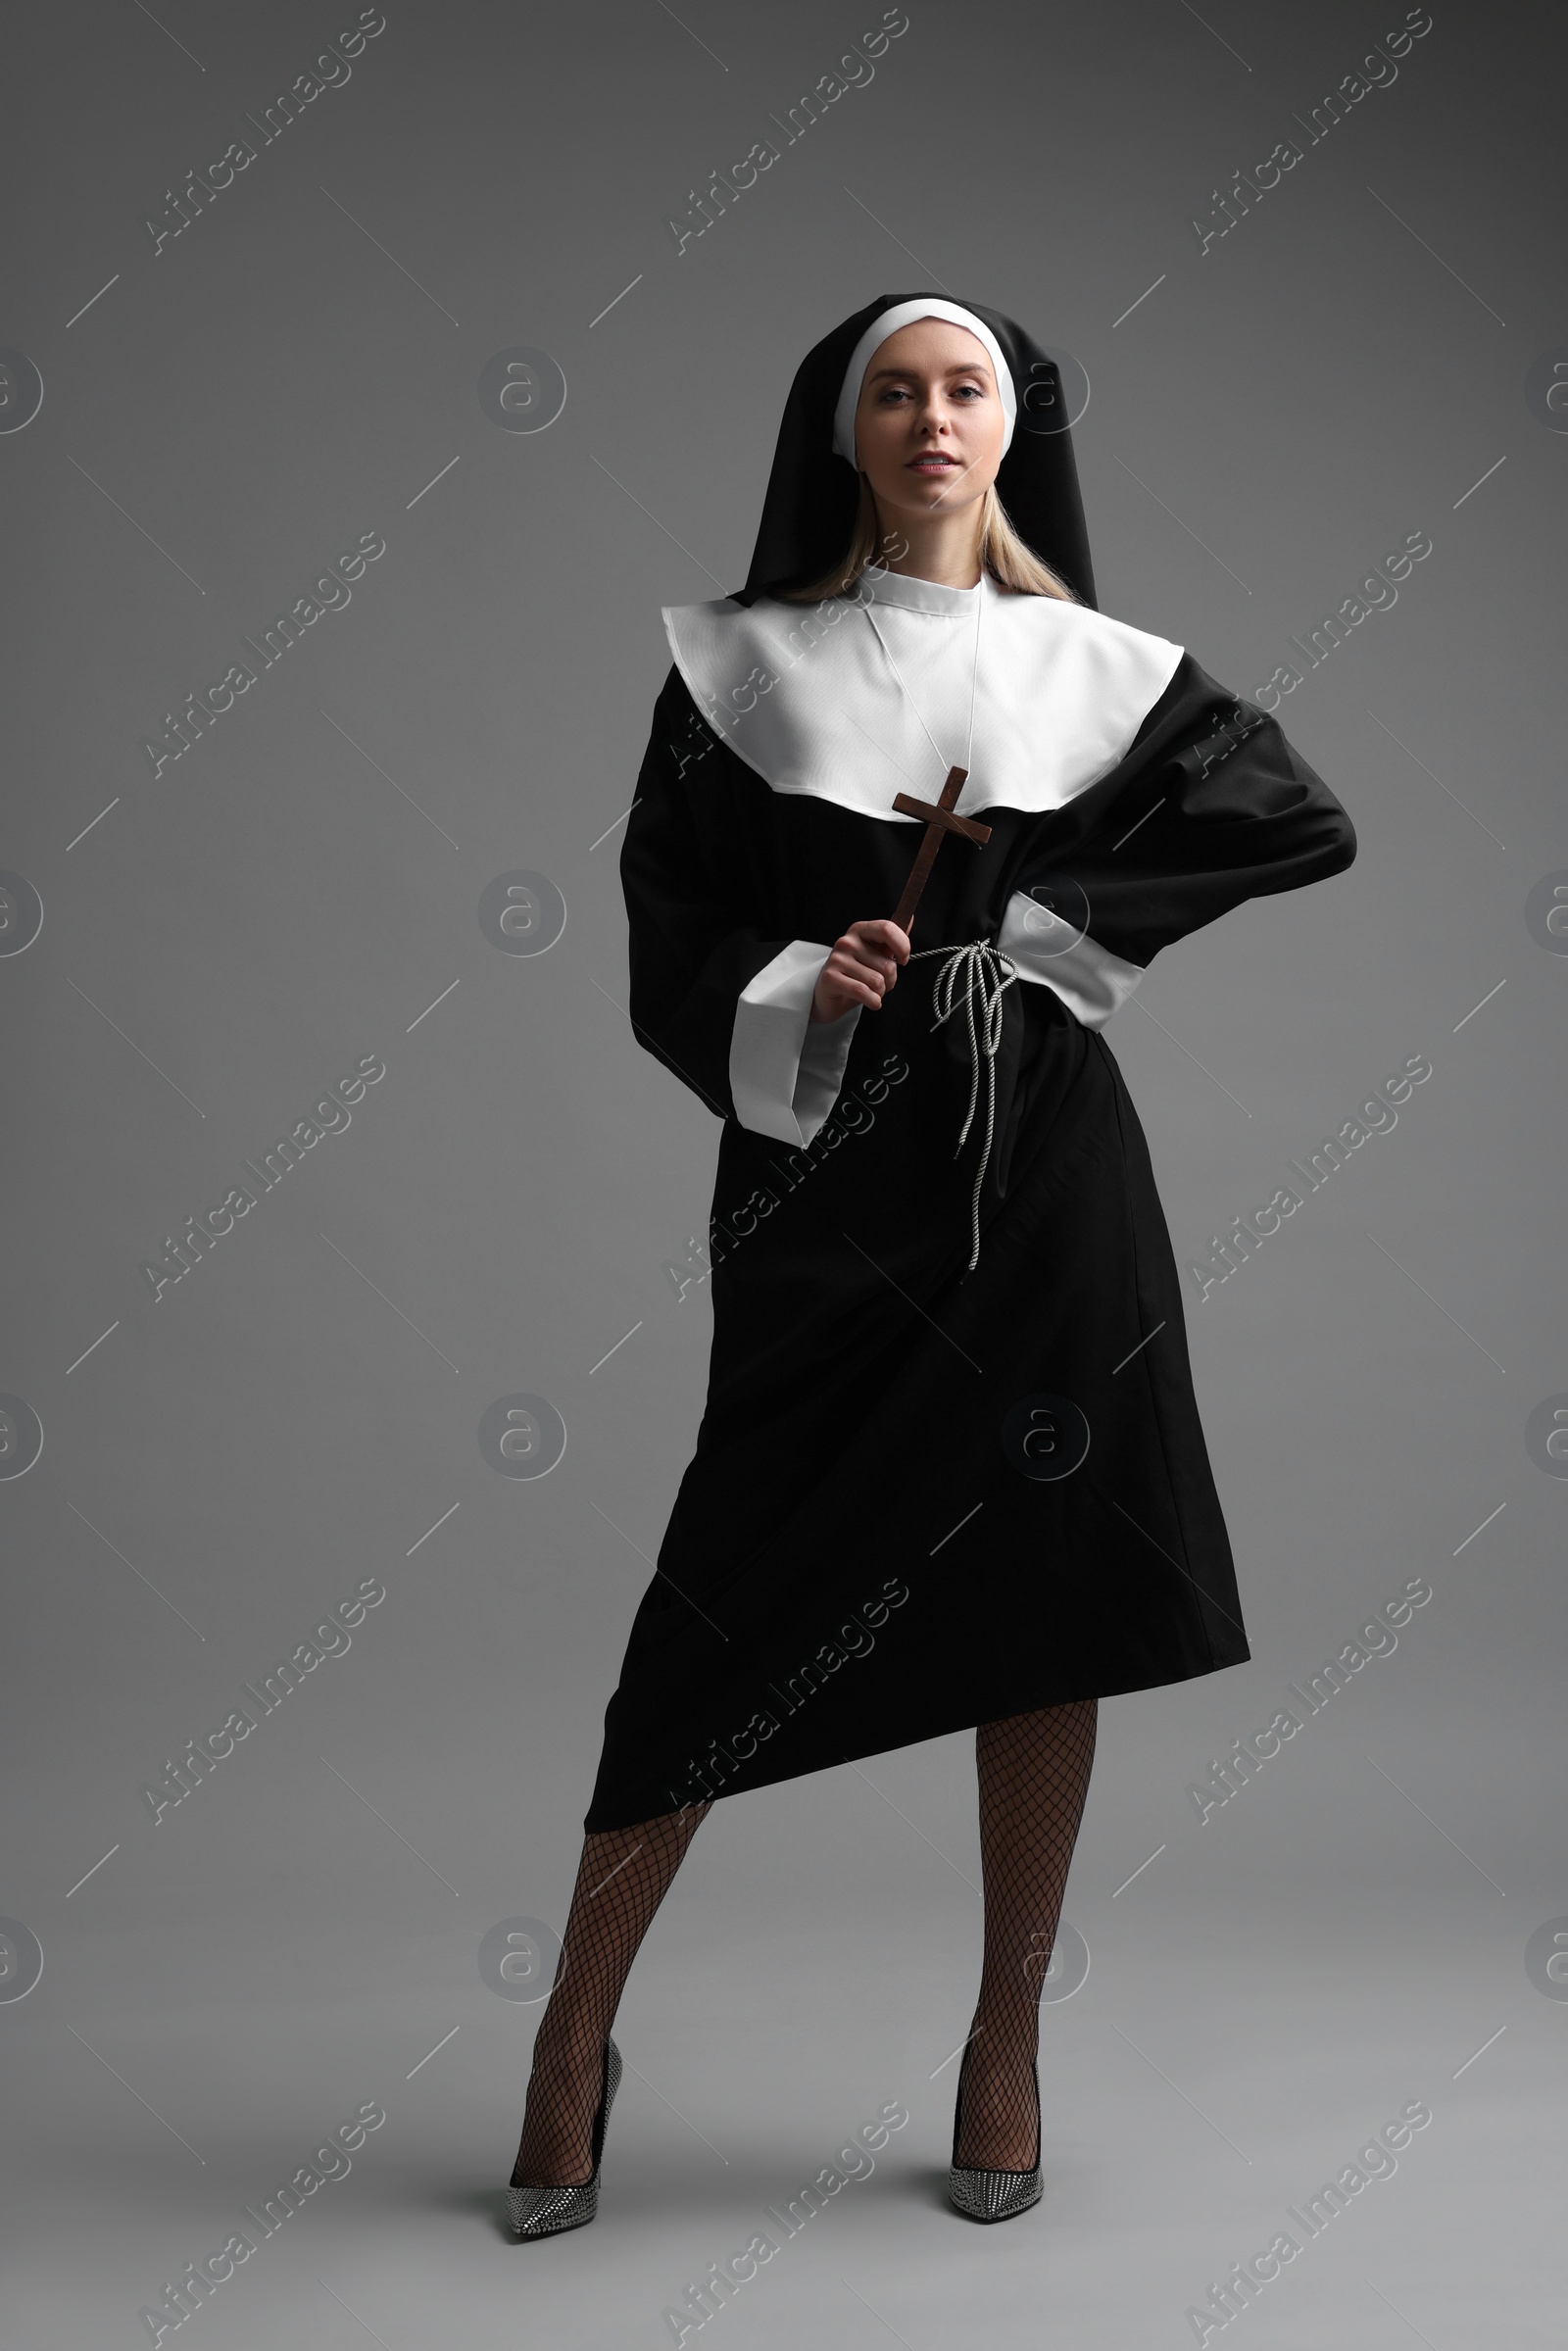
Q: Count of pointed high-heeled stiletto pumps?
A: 2